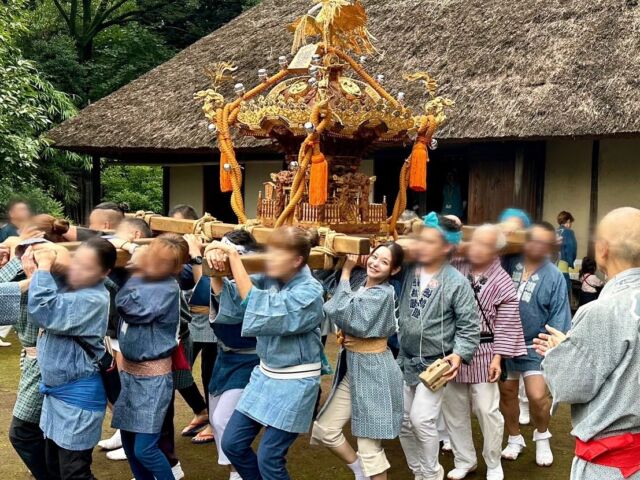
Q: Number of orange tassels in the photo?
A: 3